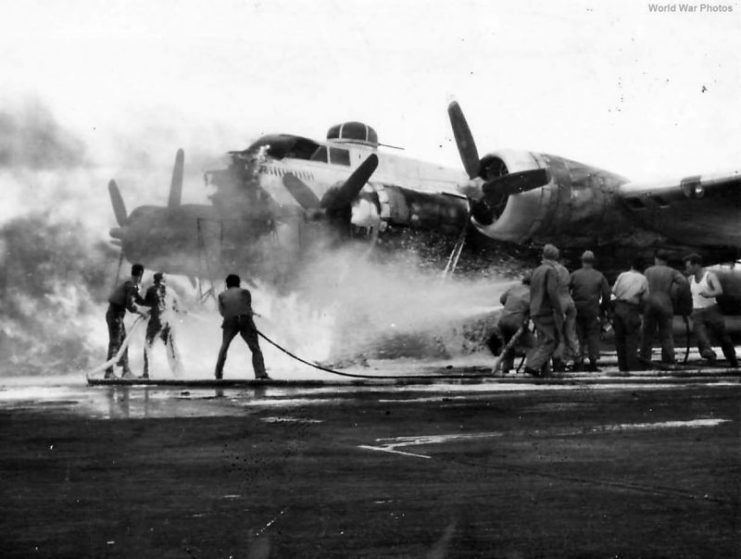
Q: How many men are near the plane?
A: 10